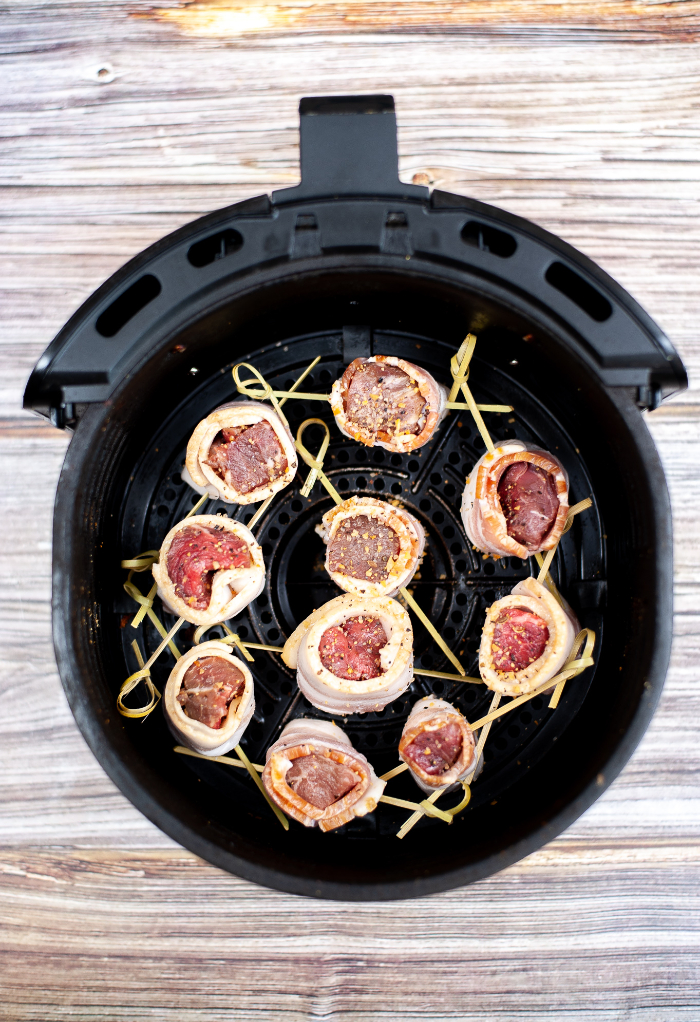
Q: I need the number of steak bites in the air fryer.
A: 10